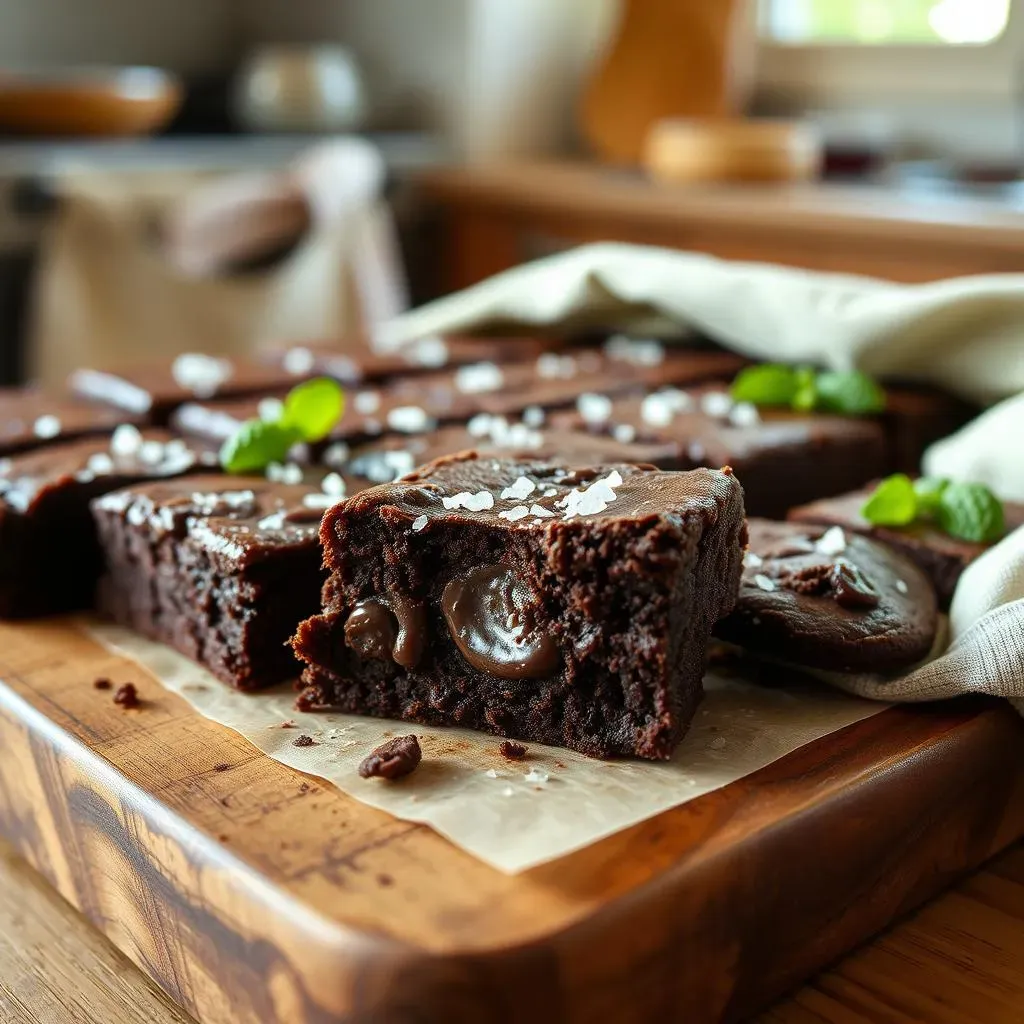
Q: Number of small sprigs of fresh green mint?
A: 3